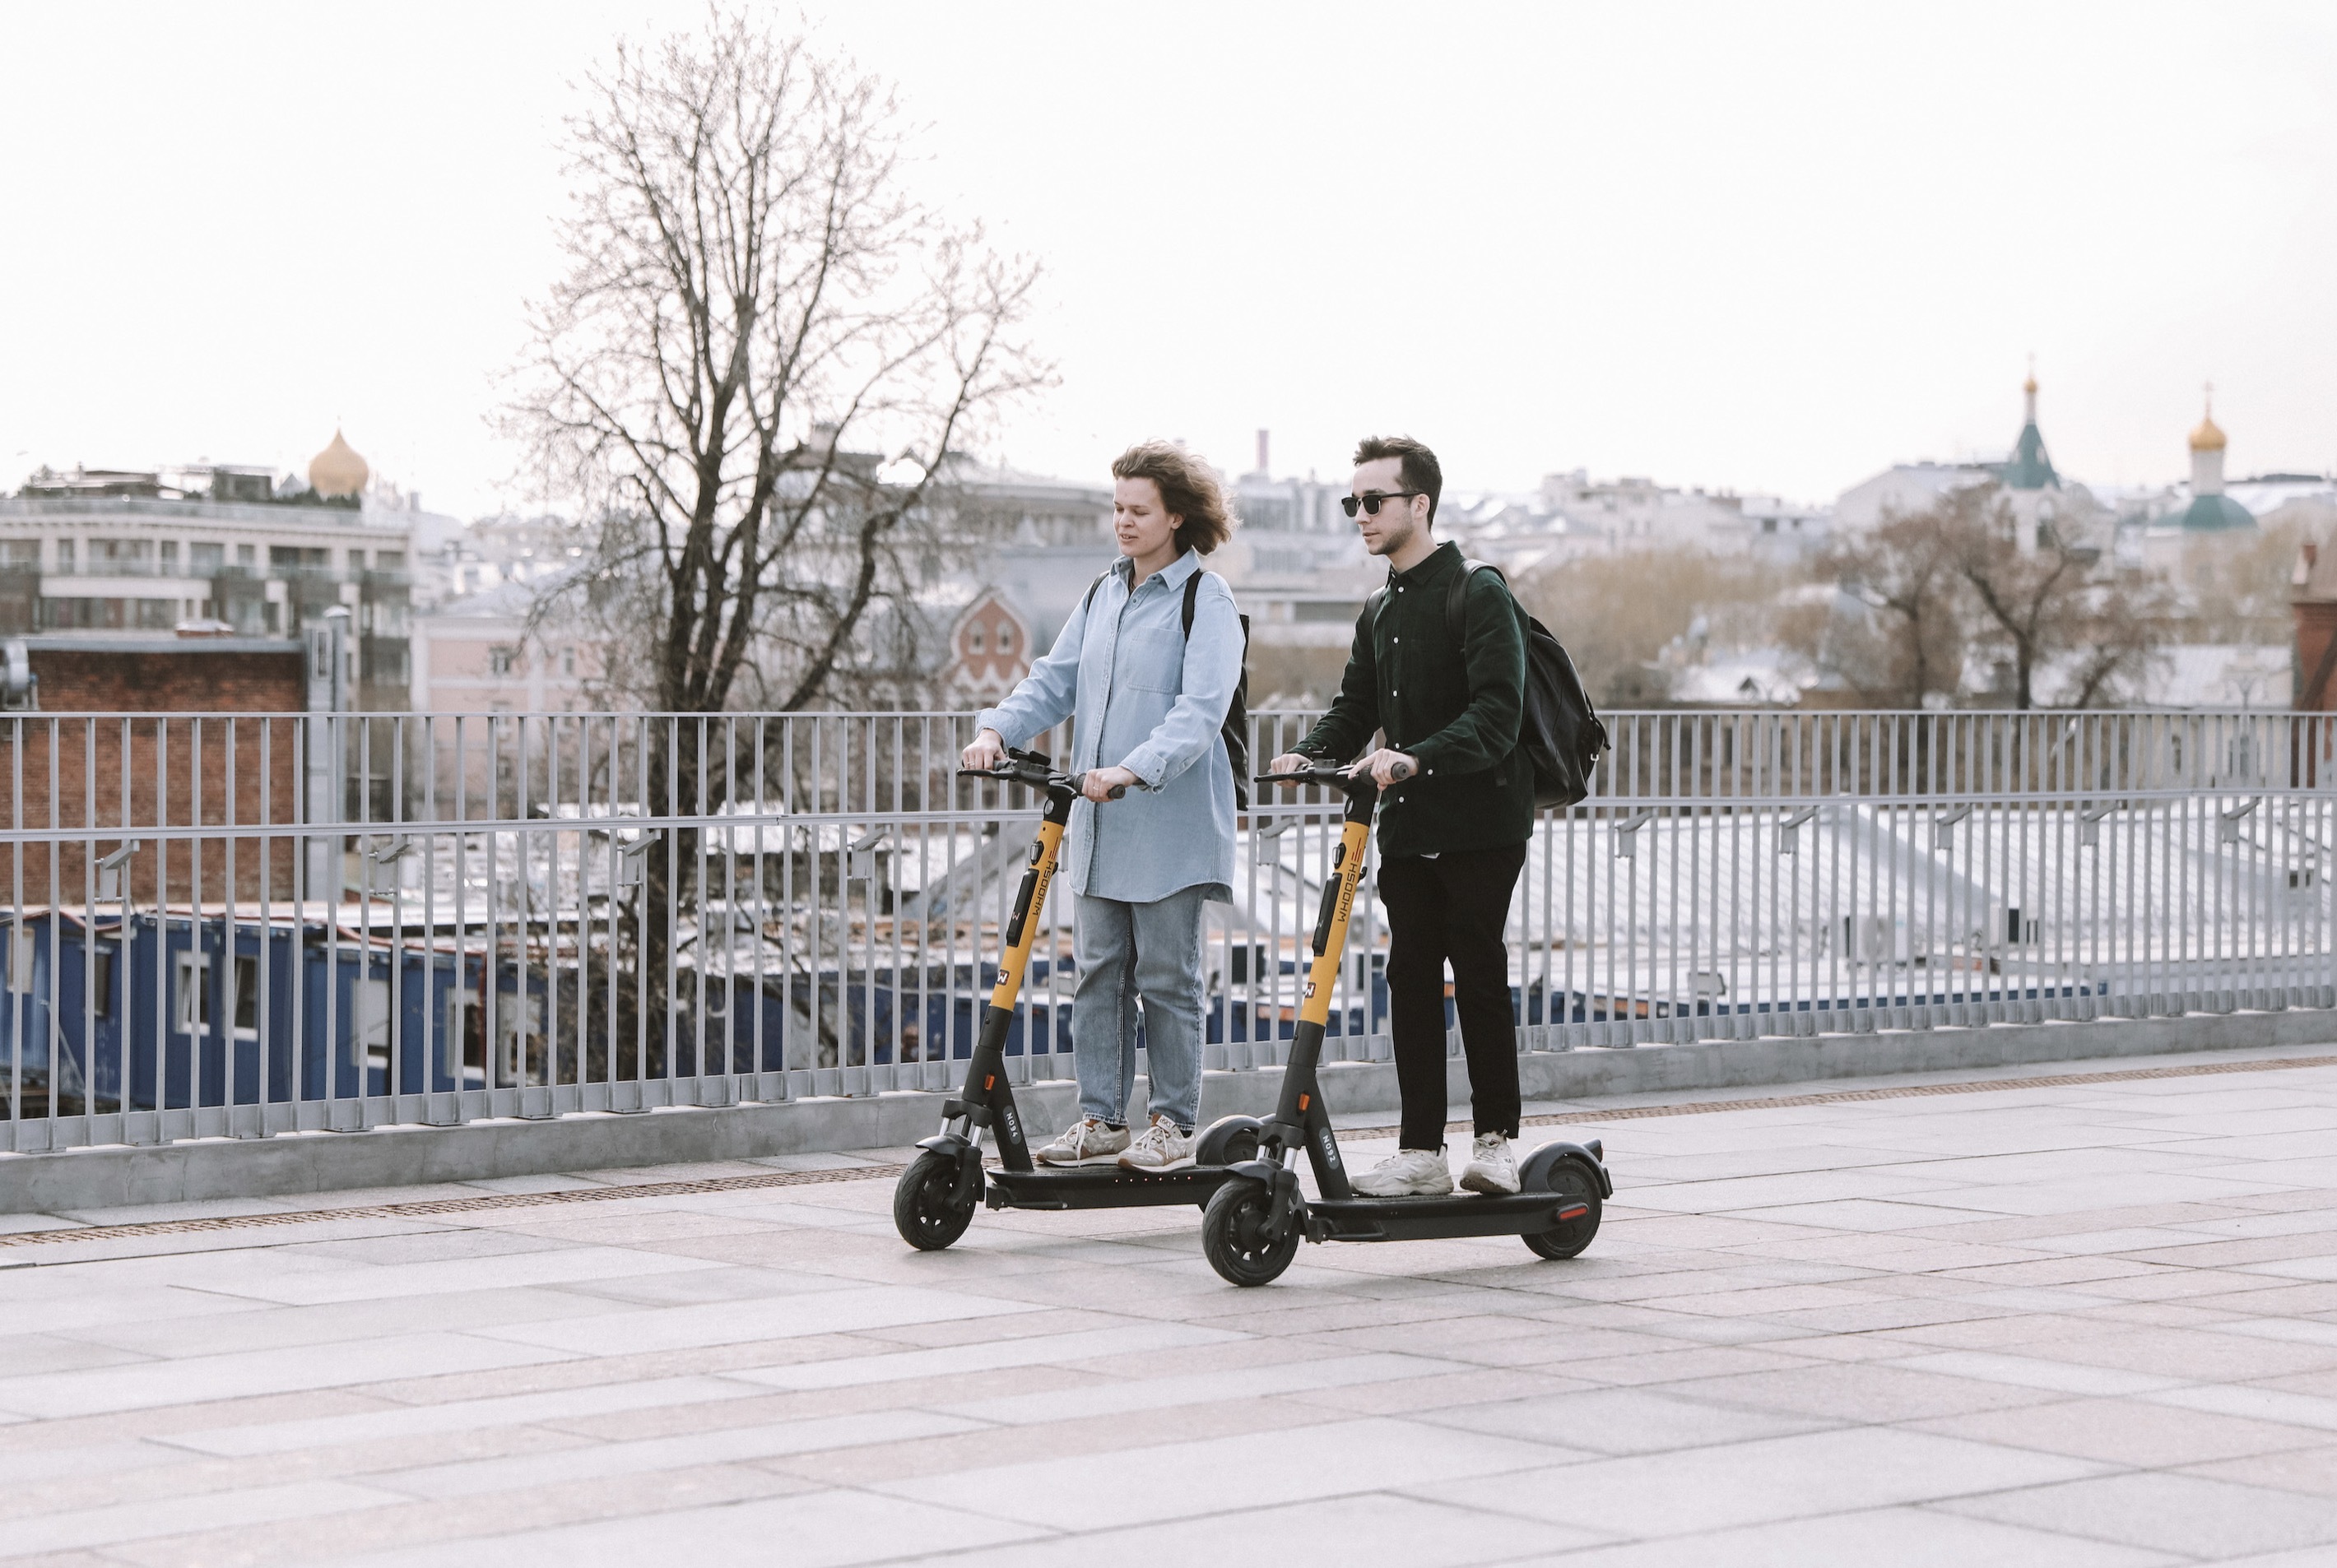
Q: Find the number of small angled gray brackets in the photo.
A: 10